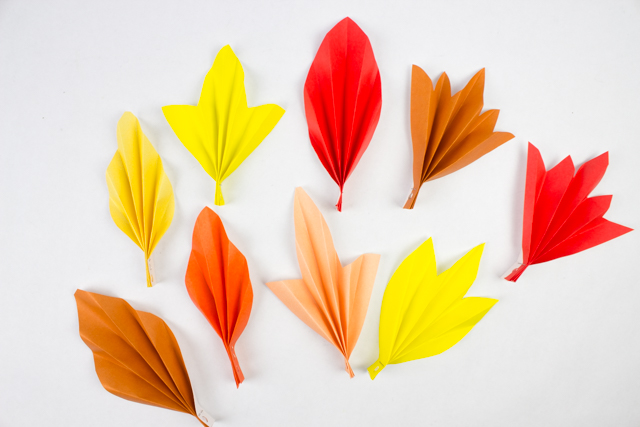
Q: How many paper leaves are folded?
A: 9